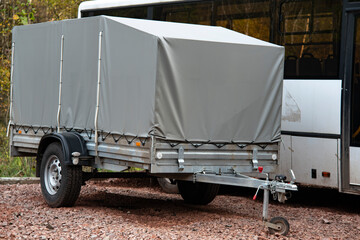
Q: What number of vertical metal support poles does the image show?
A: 3